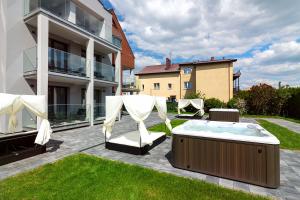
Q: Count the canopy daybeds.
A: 3